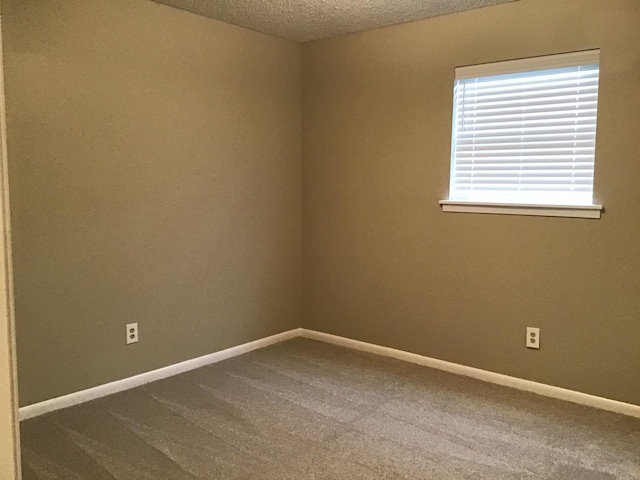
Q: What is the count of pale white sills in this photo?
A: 1